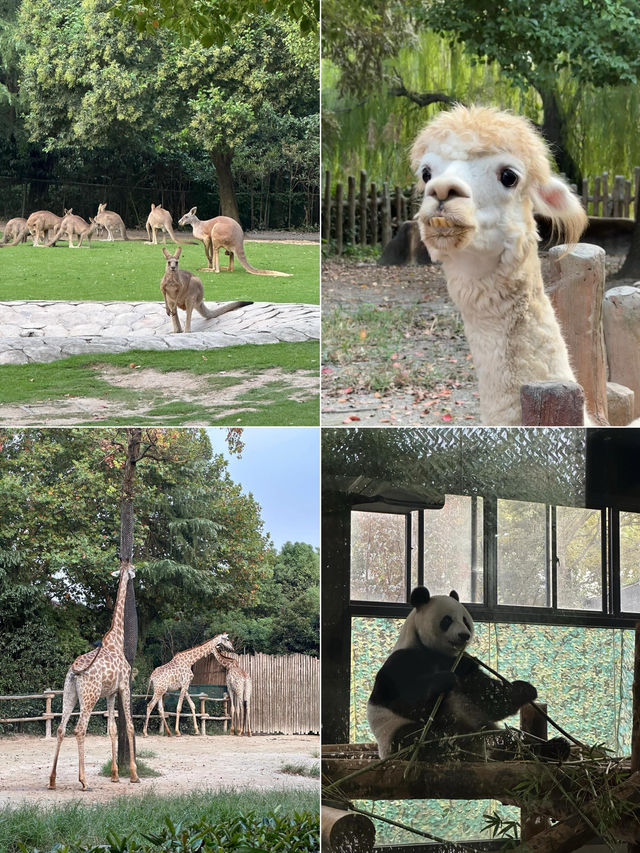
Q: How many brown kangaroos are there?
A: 7